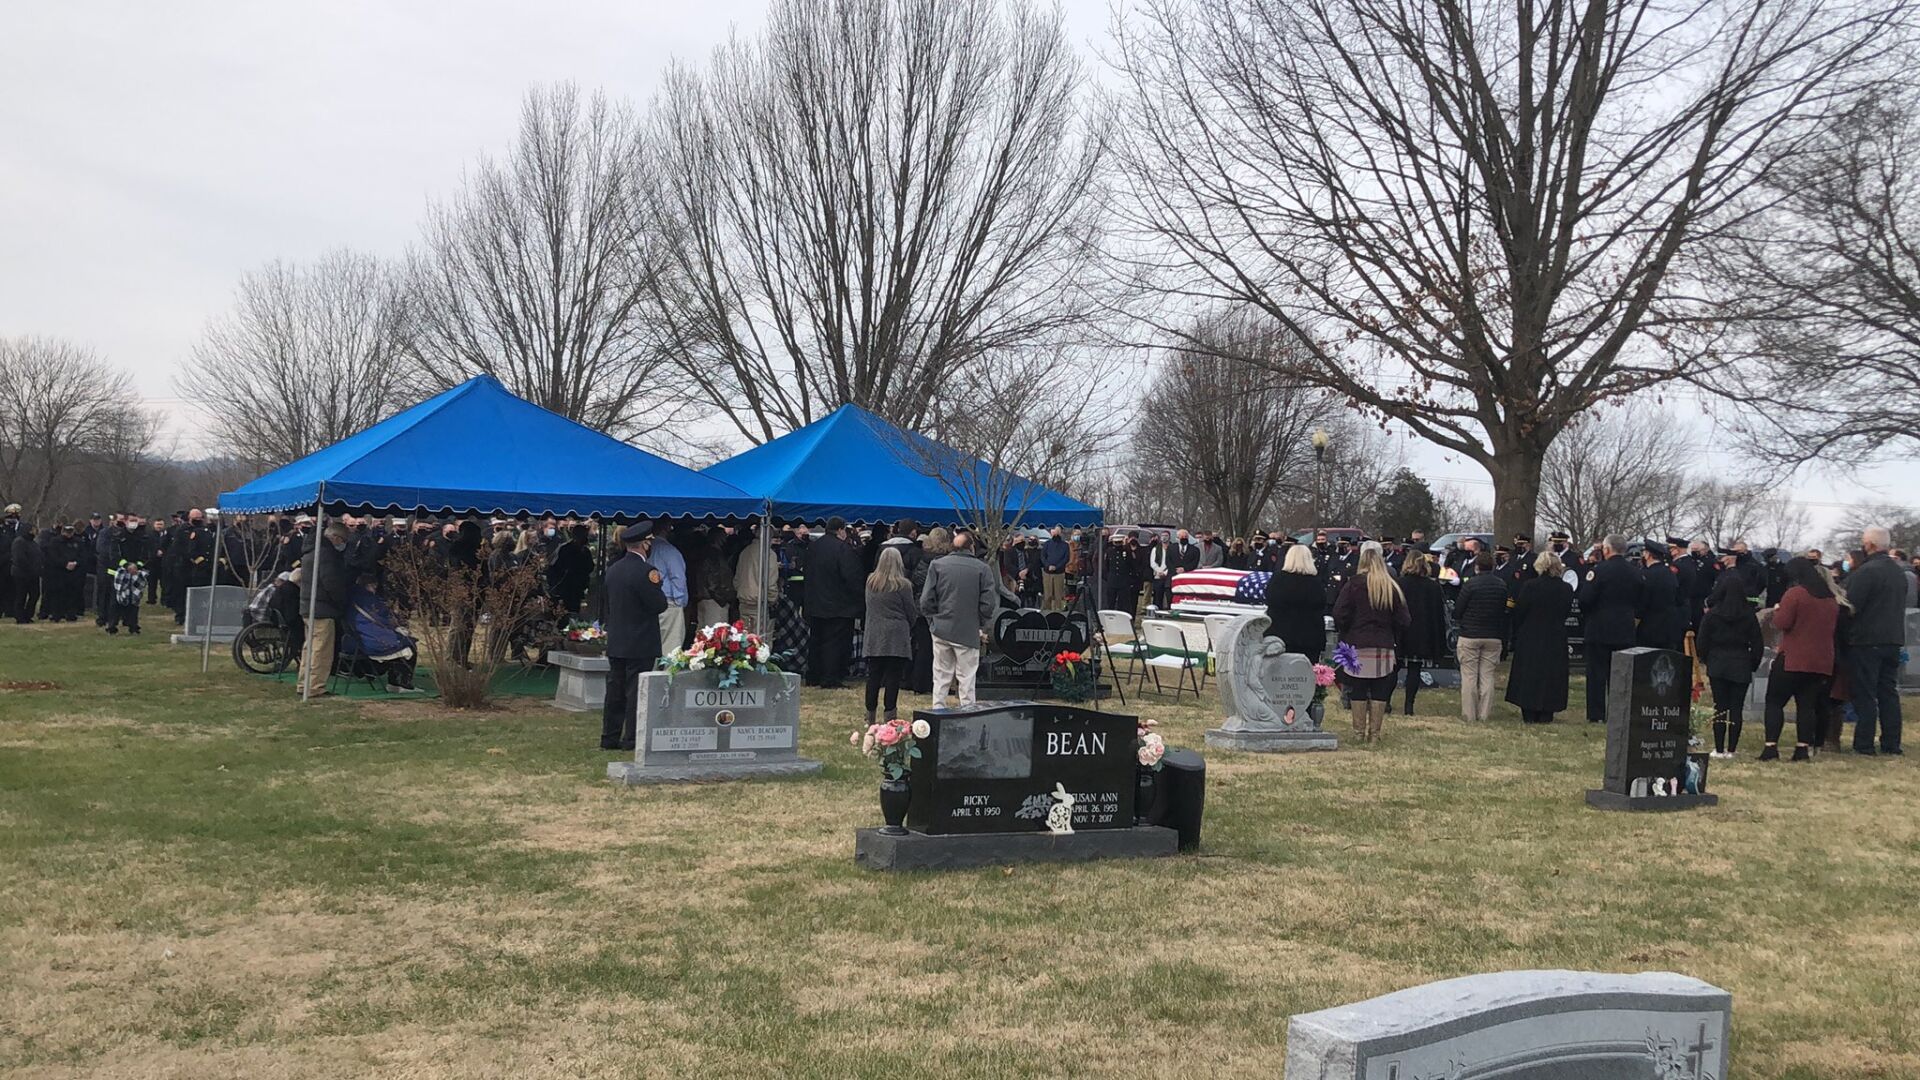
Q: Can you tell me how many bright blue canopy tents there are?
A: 2